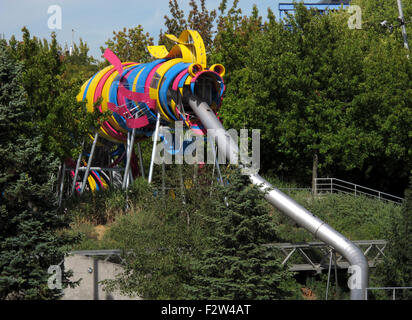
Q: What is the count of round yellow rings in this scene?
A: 2